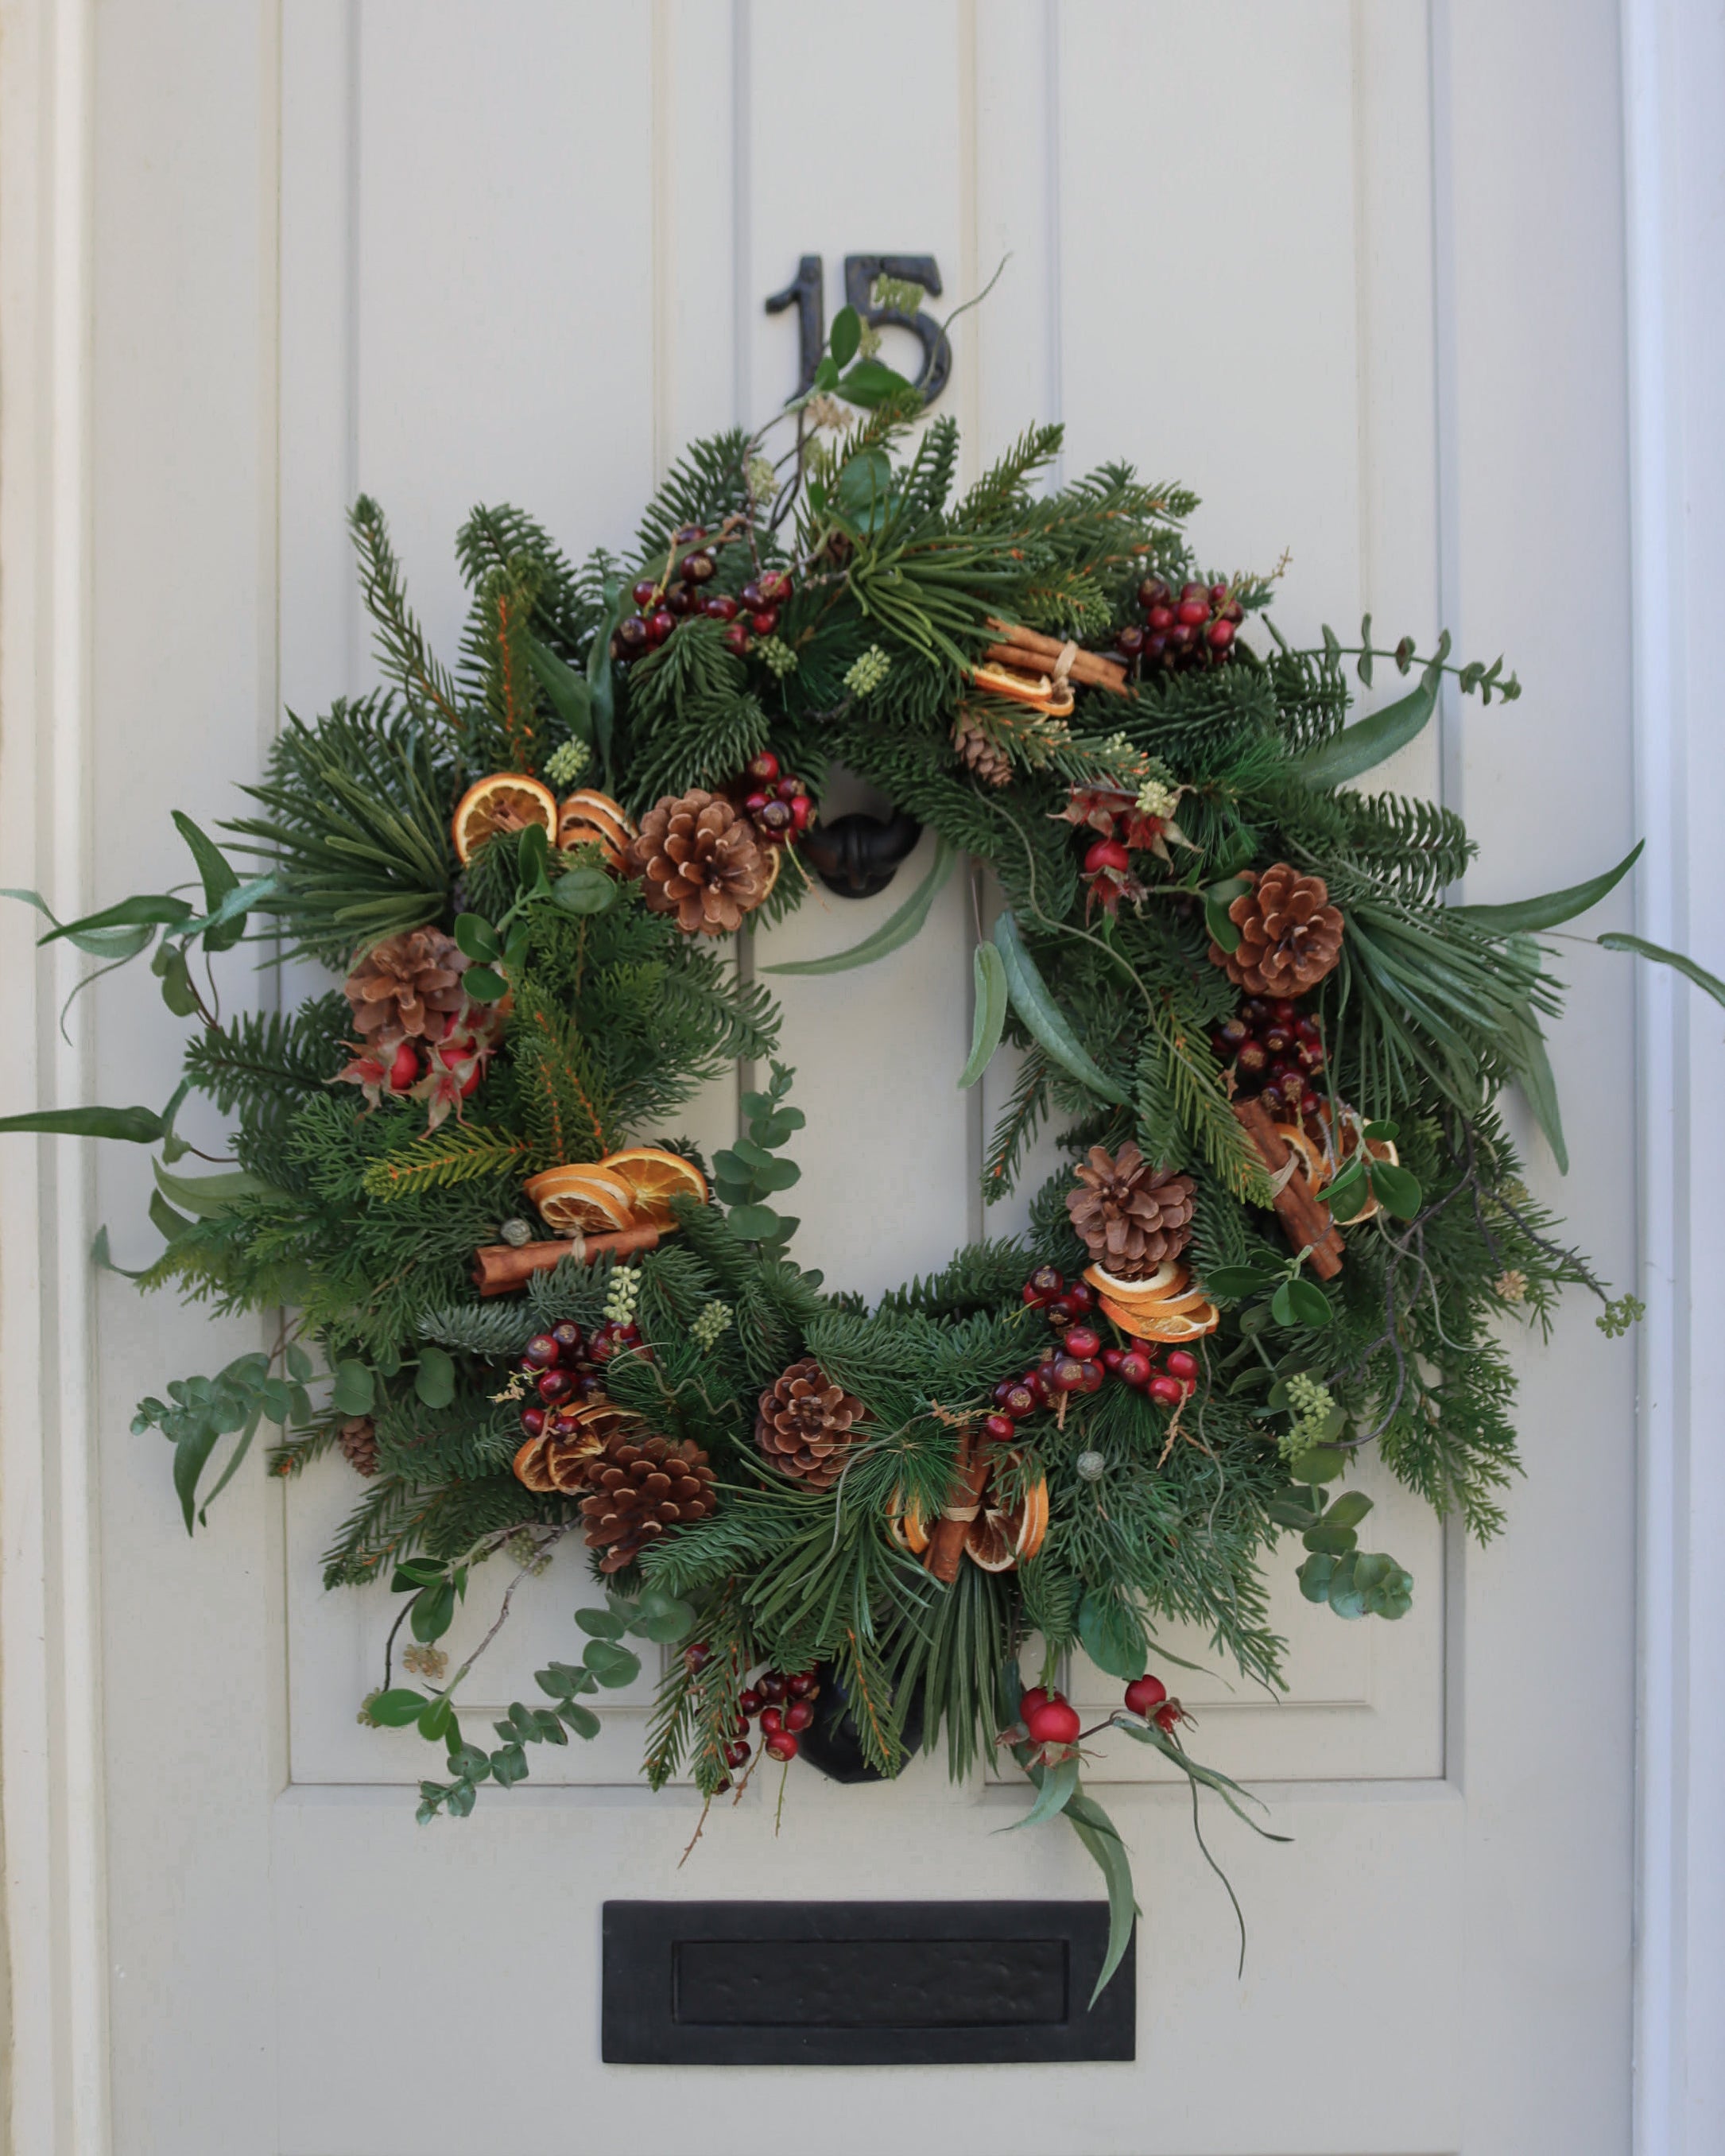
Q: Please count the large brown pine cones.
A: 6